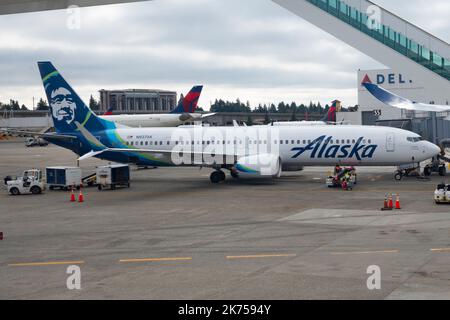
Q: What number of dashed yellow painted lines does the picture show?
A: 5